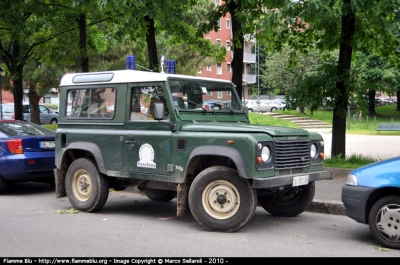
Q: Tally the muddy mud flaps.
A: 2